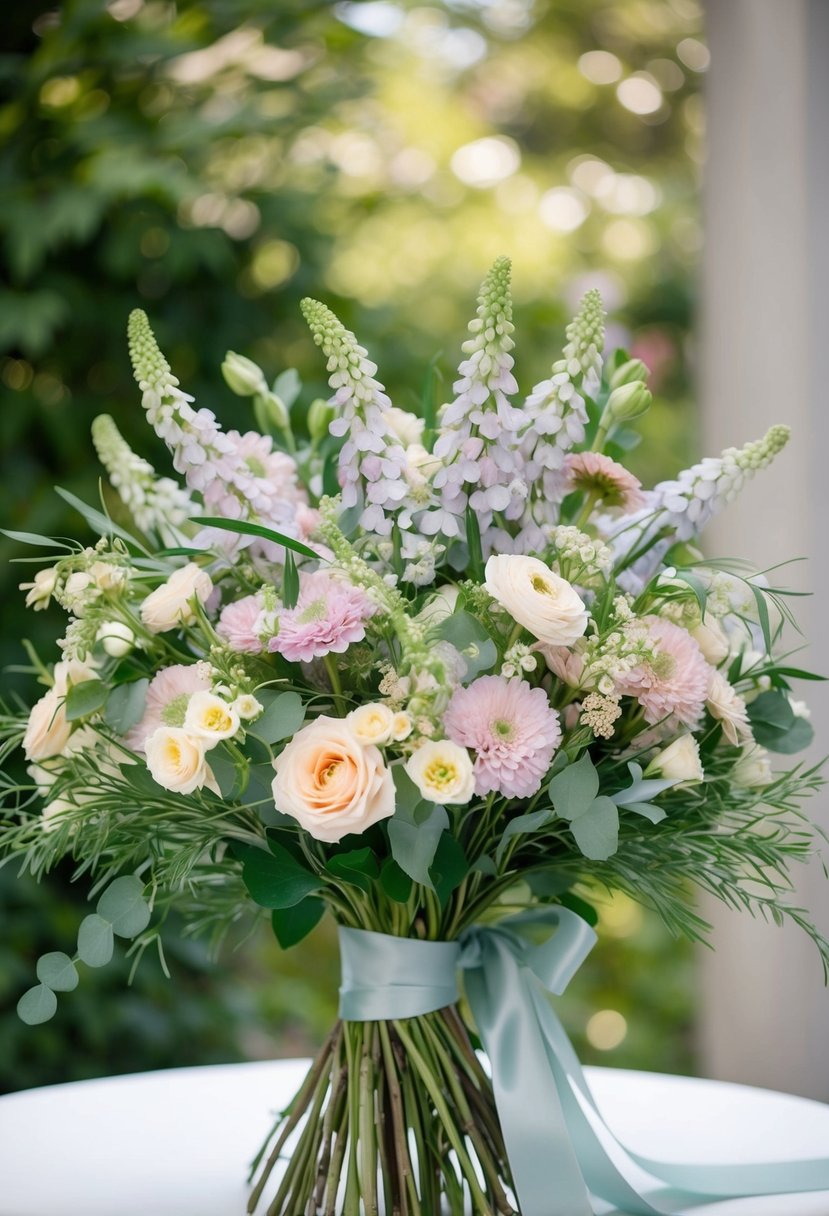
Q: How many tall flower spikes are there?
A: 6